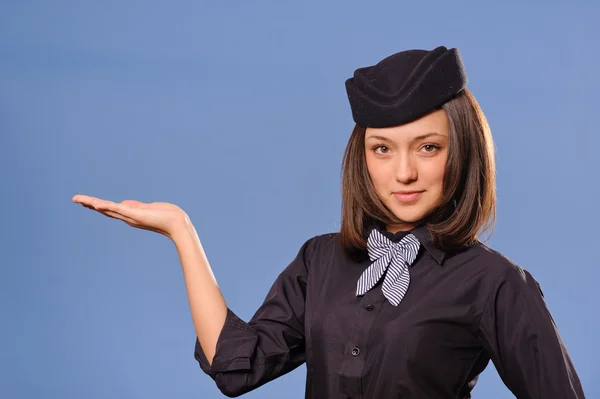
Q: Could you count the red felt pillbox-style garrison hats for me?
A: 0